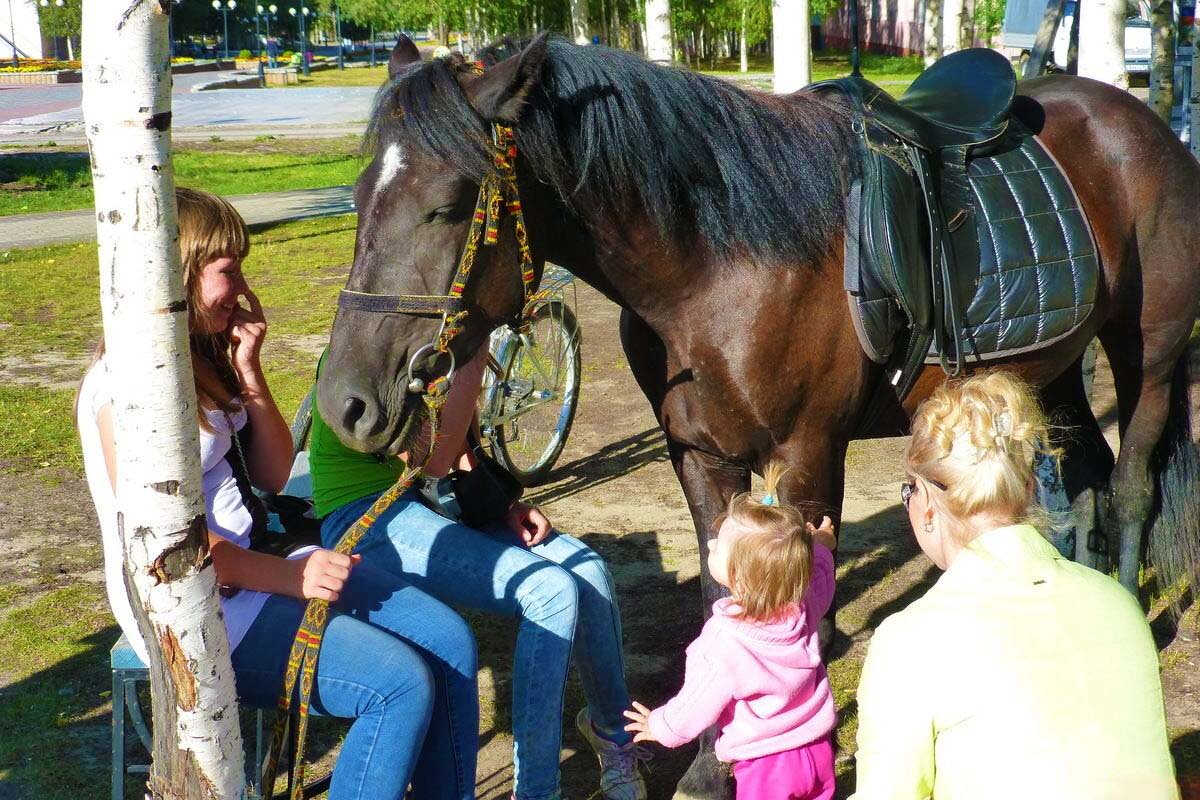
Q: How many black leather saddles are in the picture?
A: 1